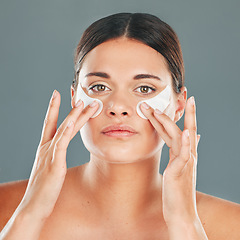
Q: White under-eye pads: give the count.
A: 2